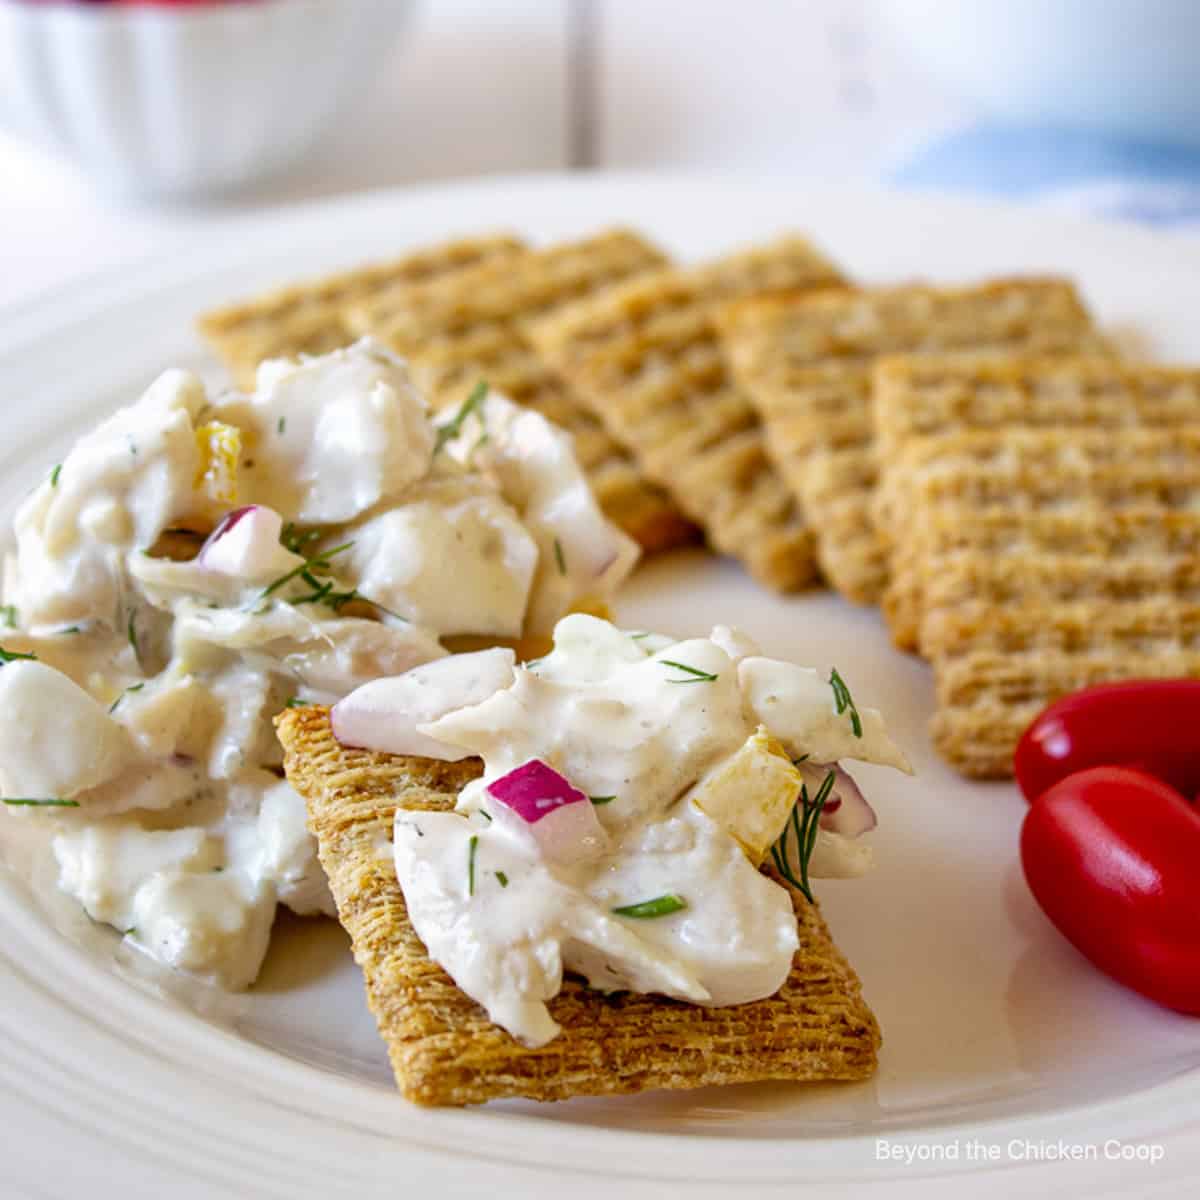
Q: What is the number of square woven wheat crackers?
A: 7